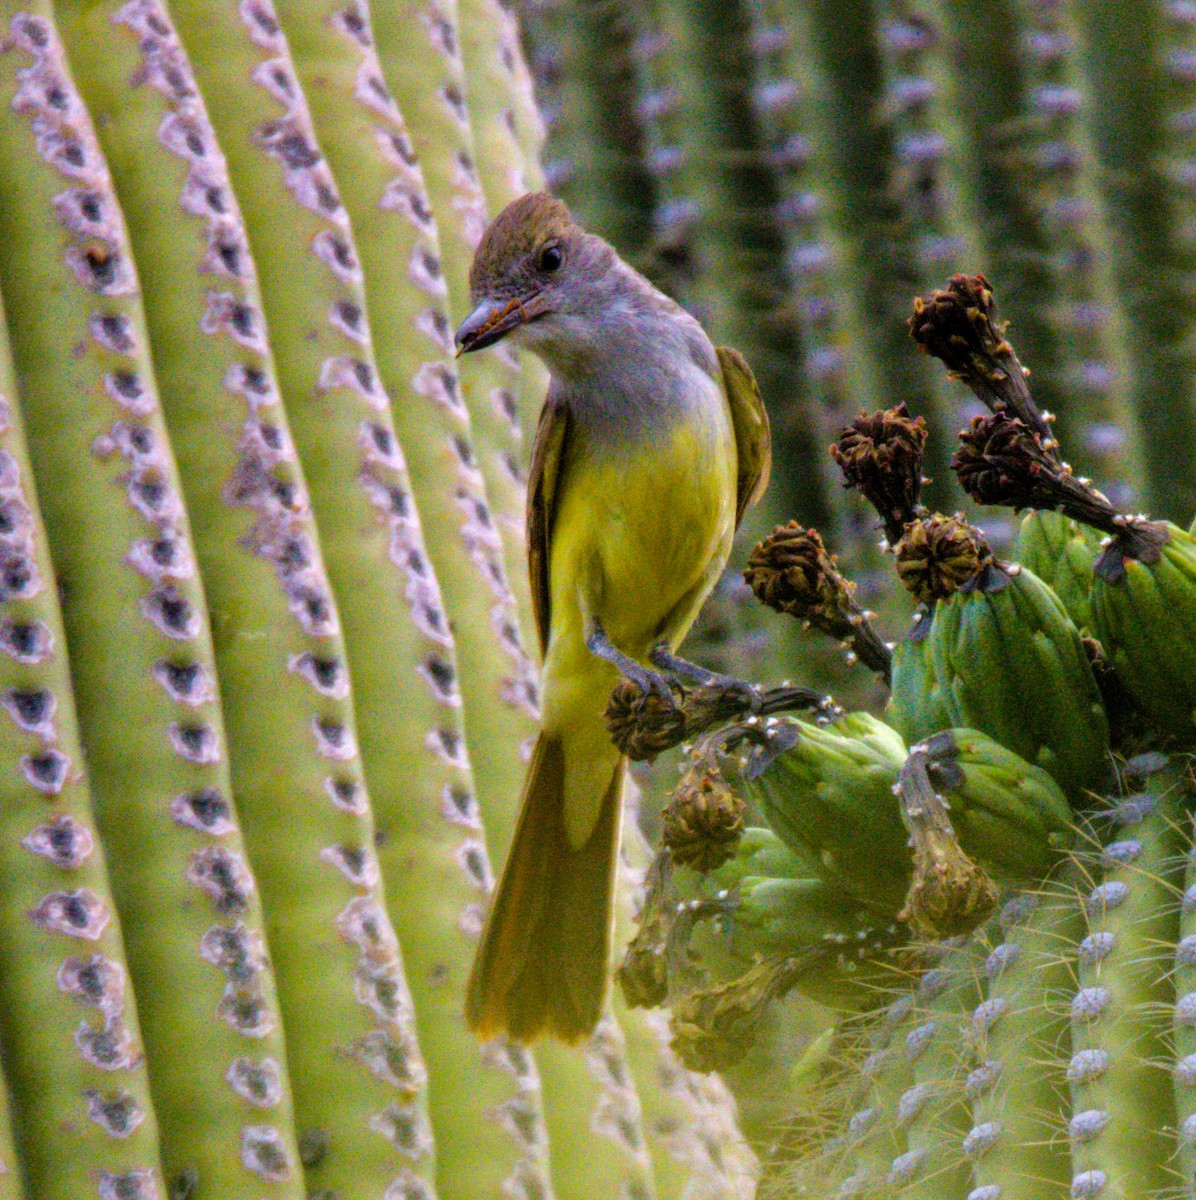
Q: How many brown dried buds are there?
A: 10